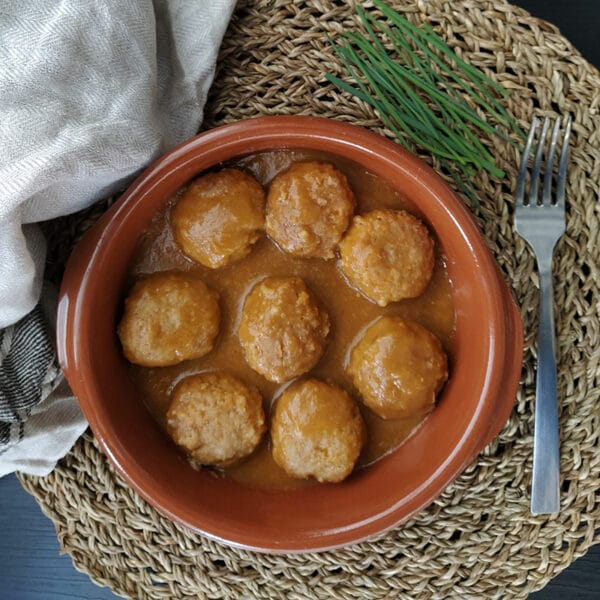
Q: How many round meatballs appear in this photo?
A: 8